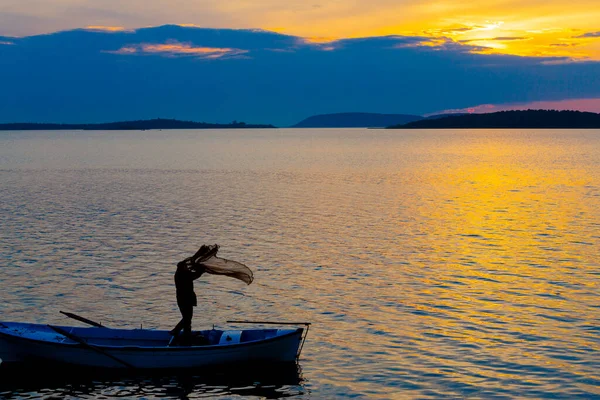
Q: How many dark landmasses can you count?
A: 3